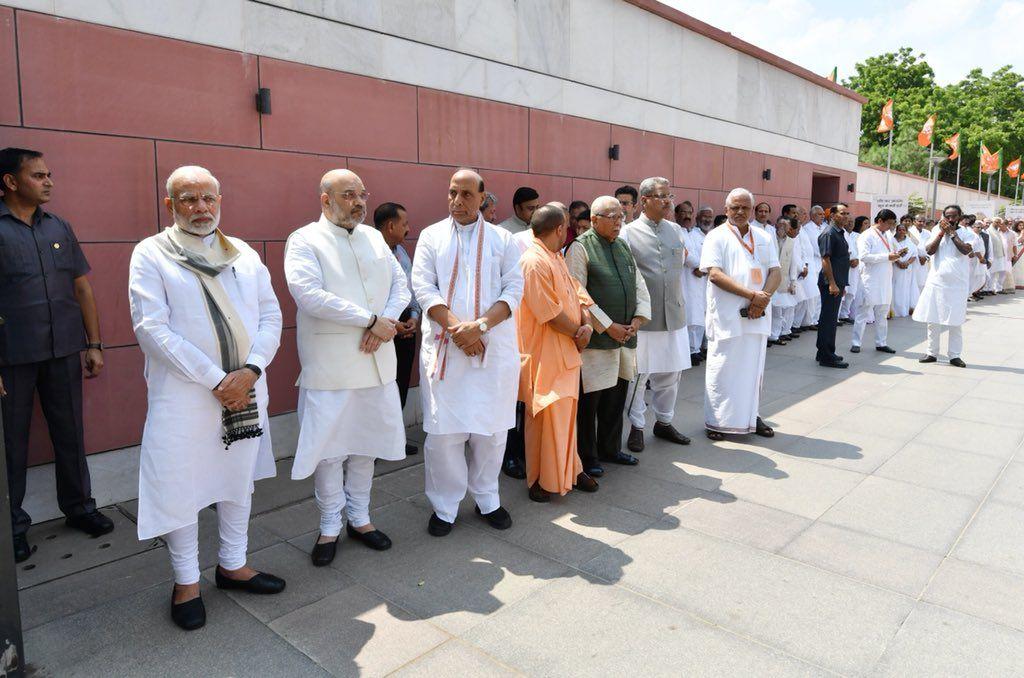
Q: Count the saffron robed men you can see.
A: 1